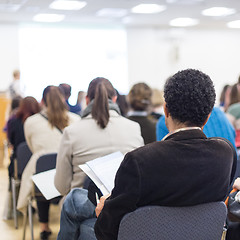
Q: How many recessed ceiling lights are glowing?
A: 6